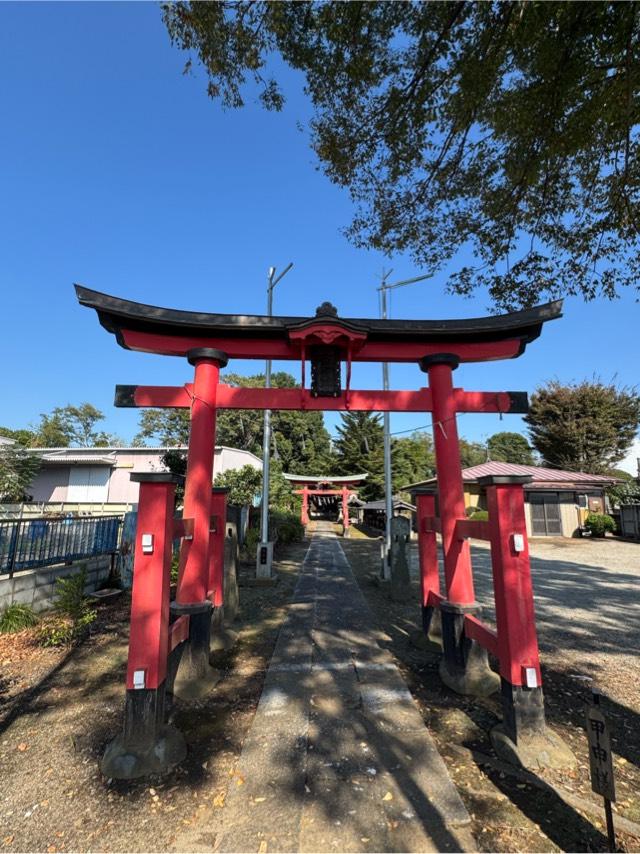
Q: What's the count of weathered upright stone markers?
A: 2